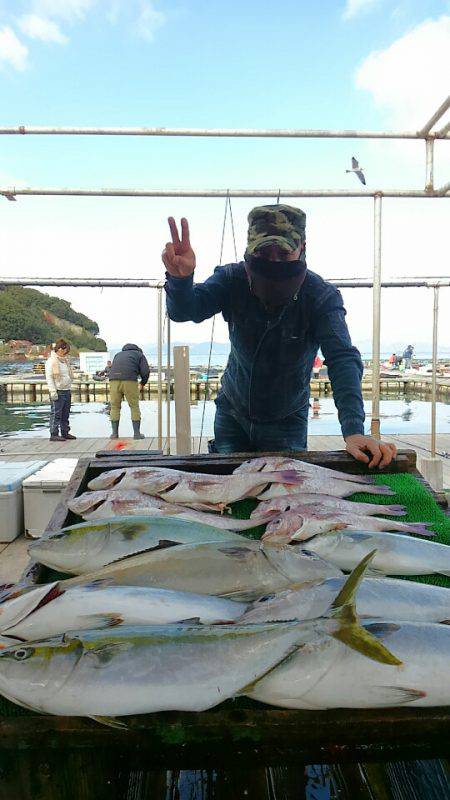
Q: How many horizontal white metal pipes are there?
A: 3